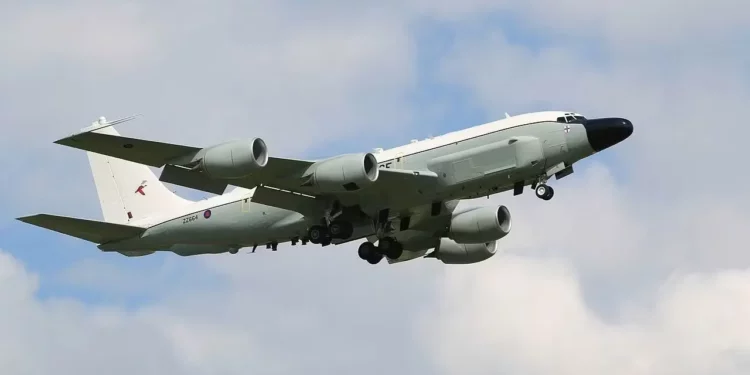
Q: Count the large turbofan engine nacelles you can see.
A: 4